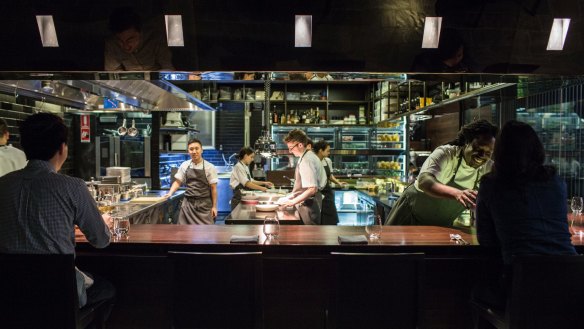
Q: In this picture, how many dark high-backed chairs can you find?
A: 4